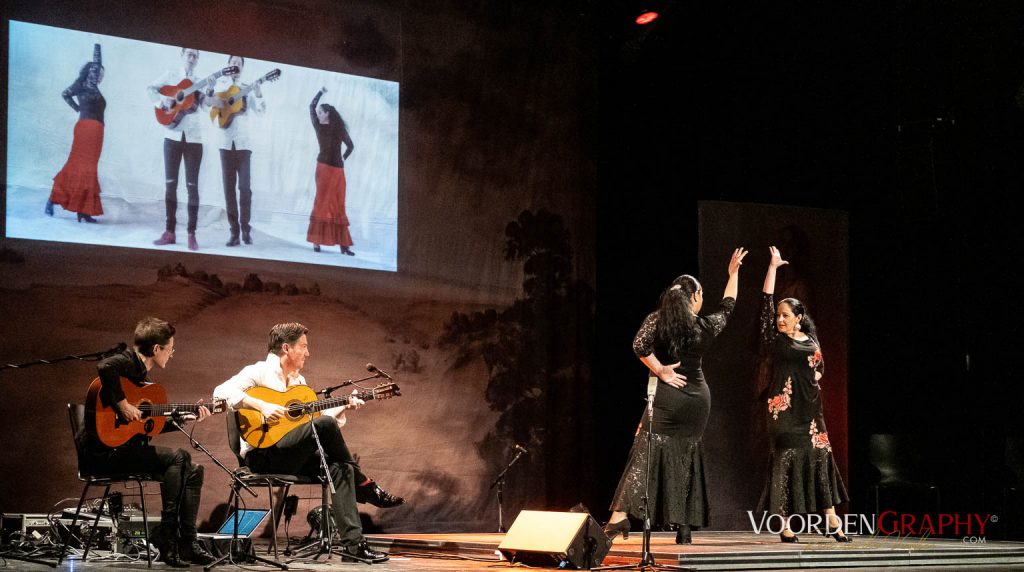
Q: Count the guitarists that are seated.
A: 2